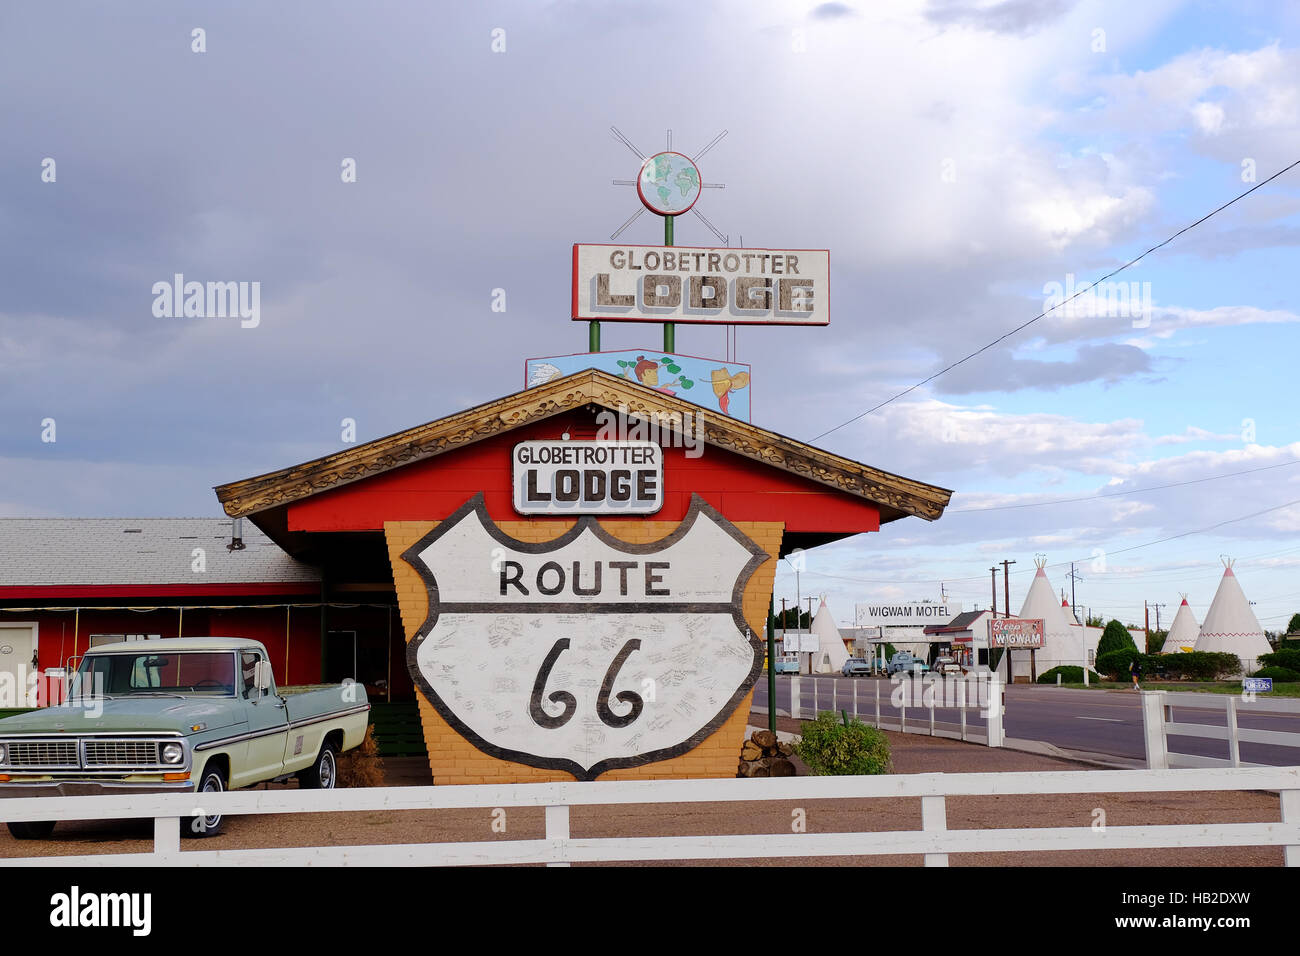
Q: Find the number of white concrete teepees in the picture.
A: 5